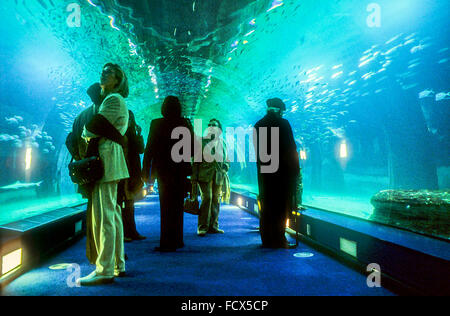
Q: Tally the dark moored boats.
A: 0